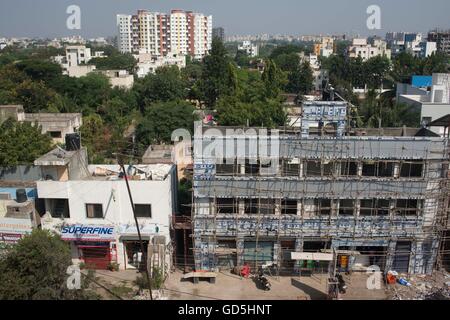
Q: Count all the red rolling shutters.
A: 1